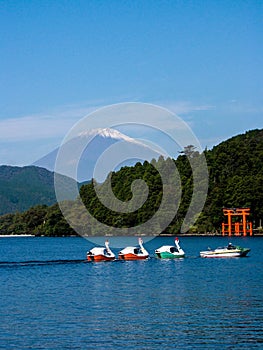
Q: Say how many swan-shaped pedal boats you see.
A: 3